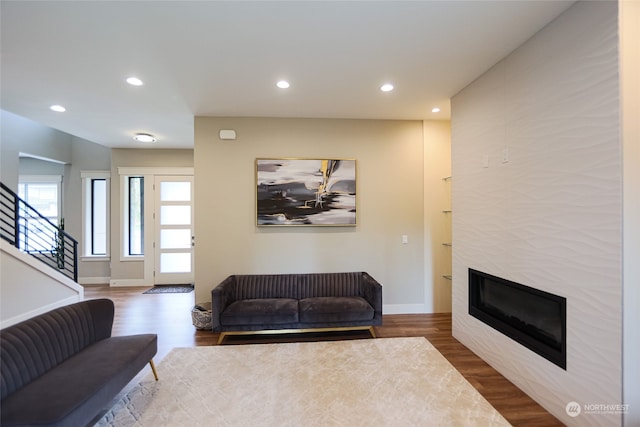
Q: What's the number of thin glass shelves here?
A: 4